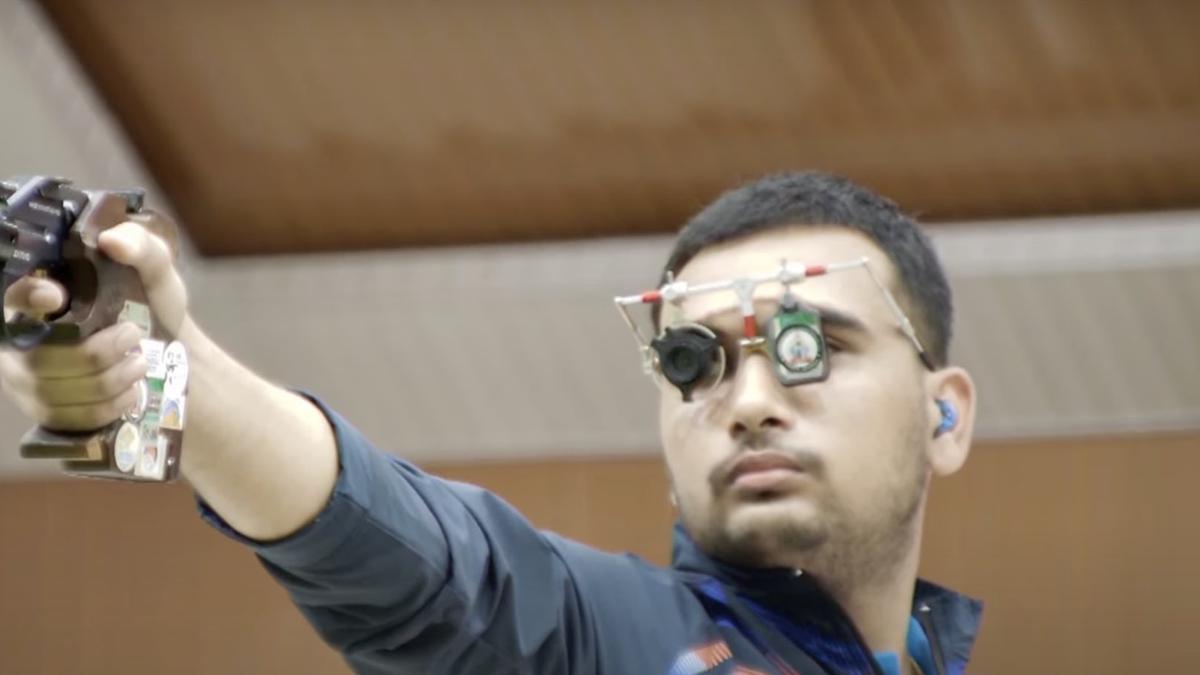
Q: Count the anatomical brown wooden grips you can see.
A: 1